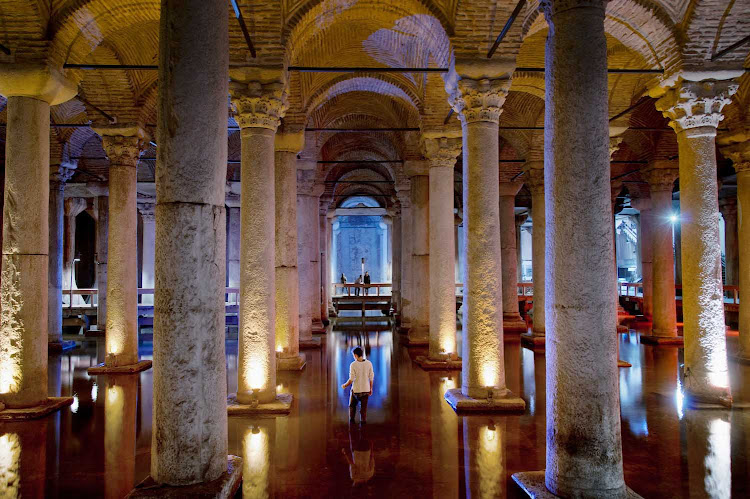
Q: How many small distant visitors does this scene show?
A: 3